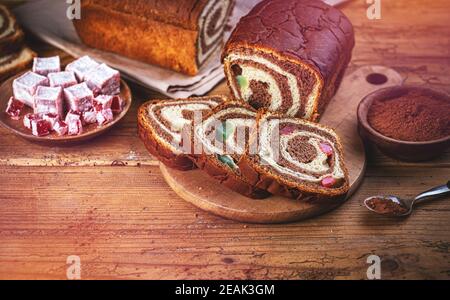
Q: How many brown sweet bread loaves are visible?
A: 2